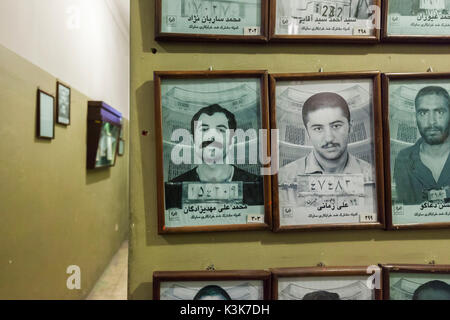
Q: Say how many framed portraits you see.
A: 9